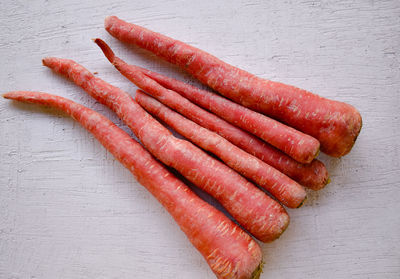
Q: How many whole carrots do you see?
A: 6